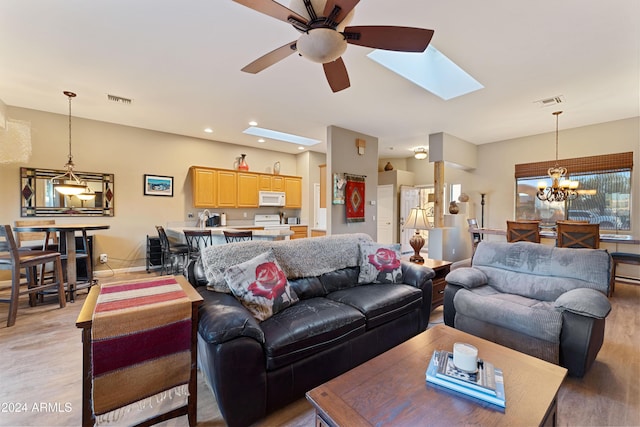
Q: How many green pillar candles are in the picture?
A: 0